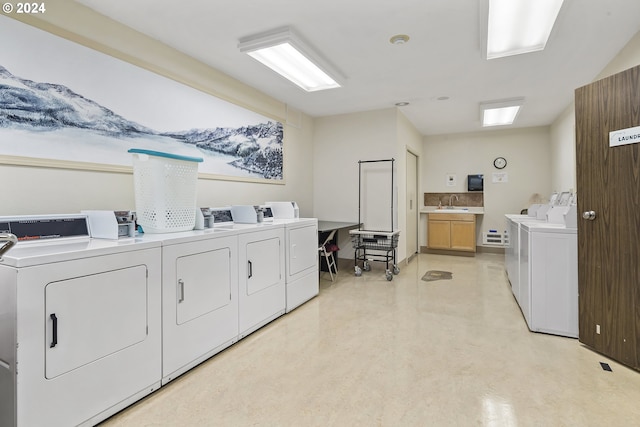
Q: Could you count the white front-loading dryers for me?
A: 4